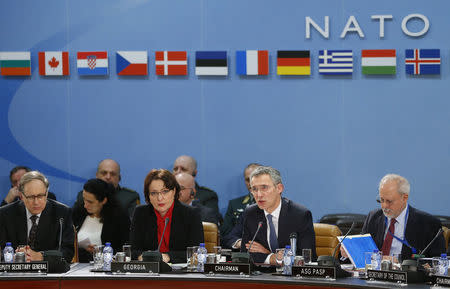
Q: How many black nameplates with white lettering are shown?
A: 6